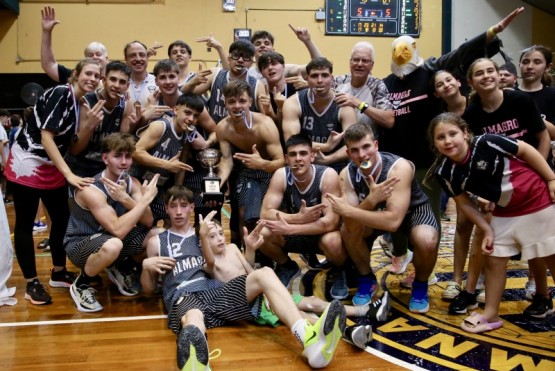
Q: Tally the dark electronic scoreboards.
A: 1